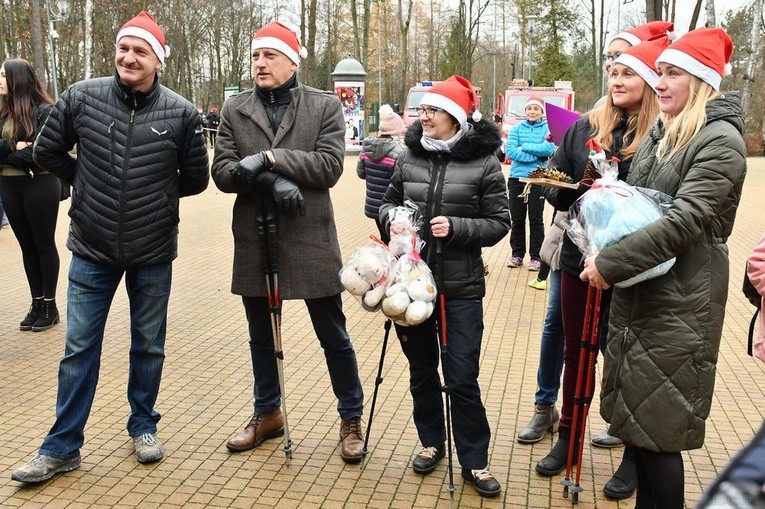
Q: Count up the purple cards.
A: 1